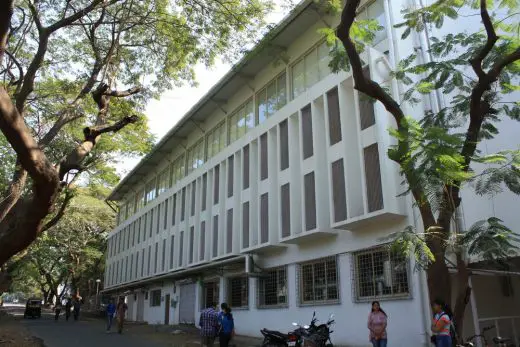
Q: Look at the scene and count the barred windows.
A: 5